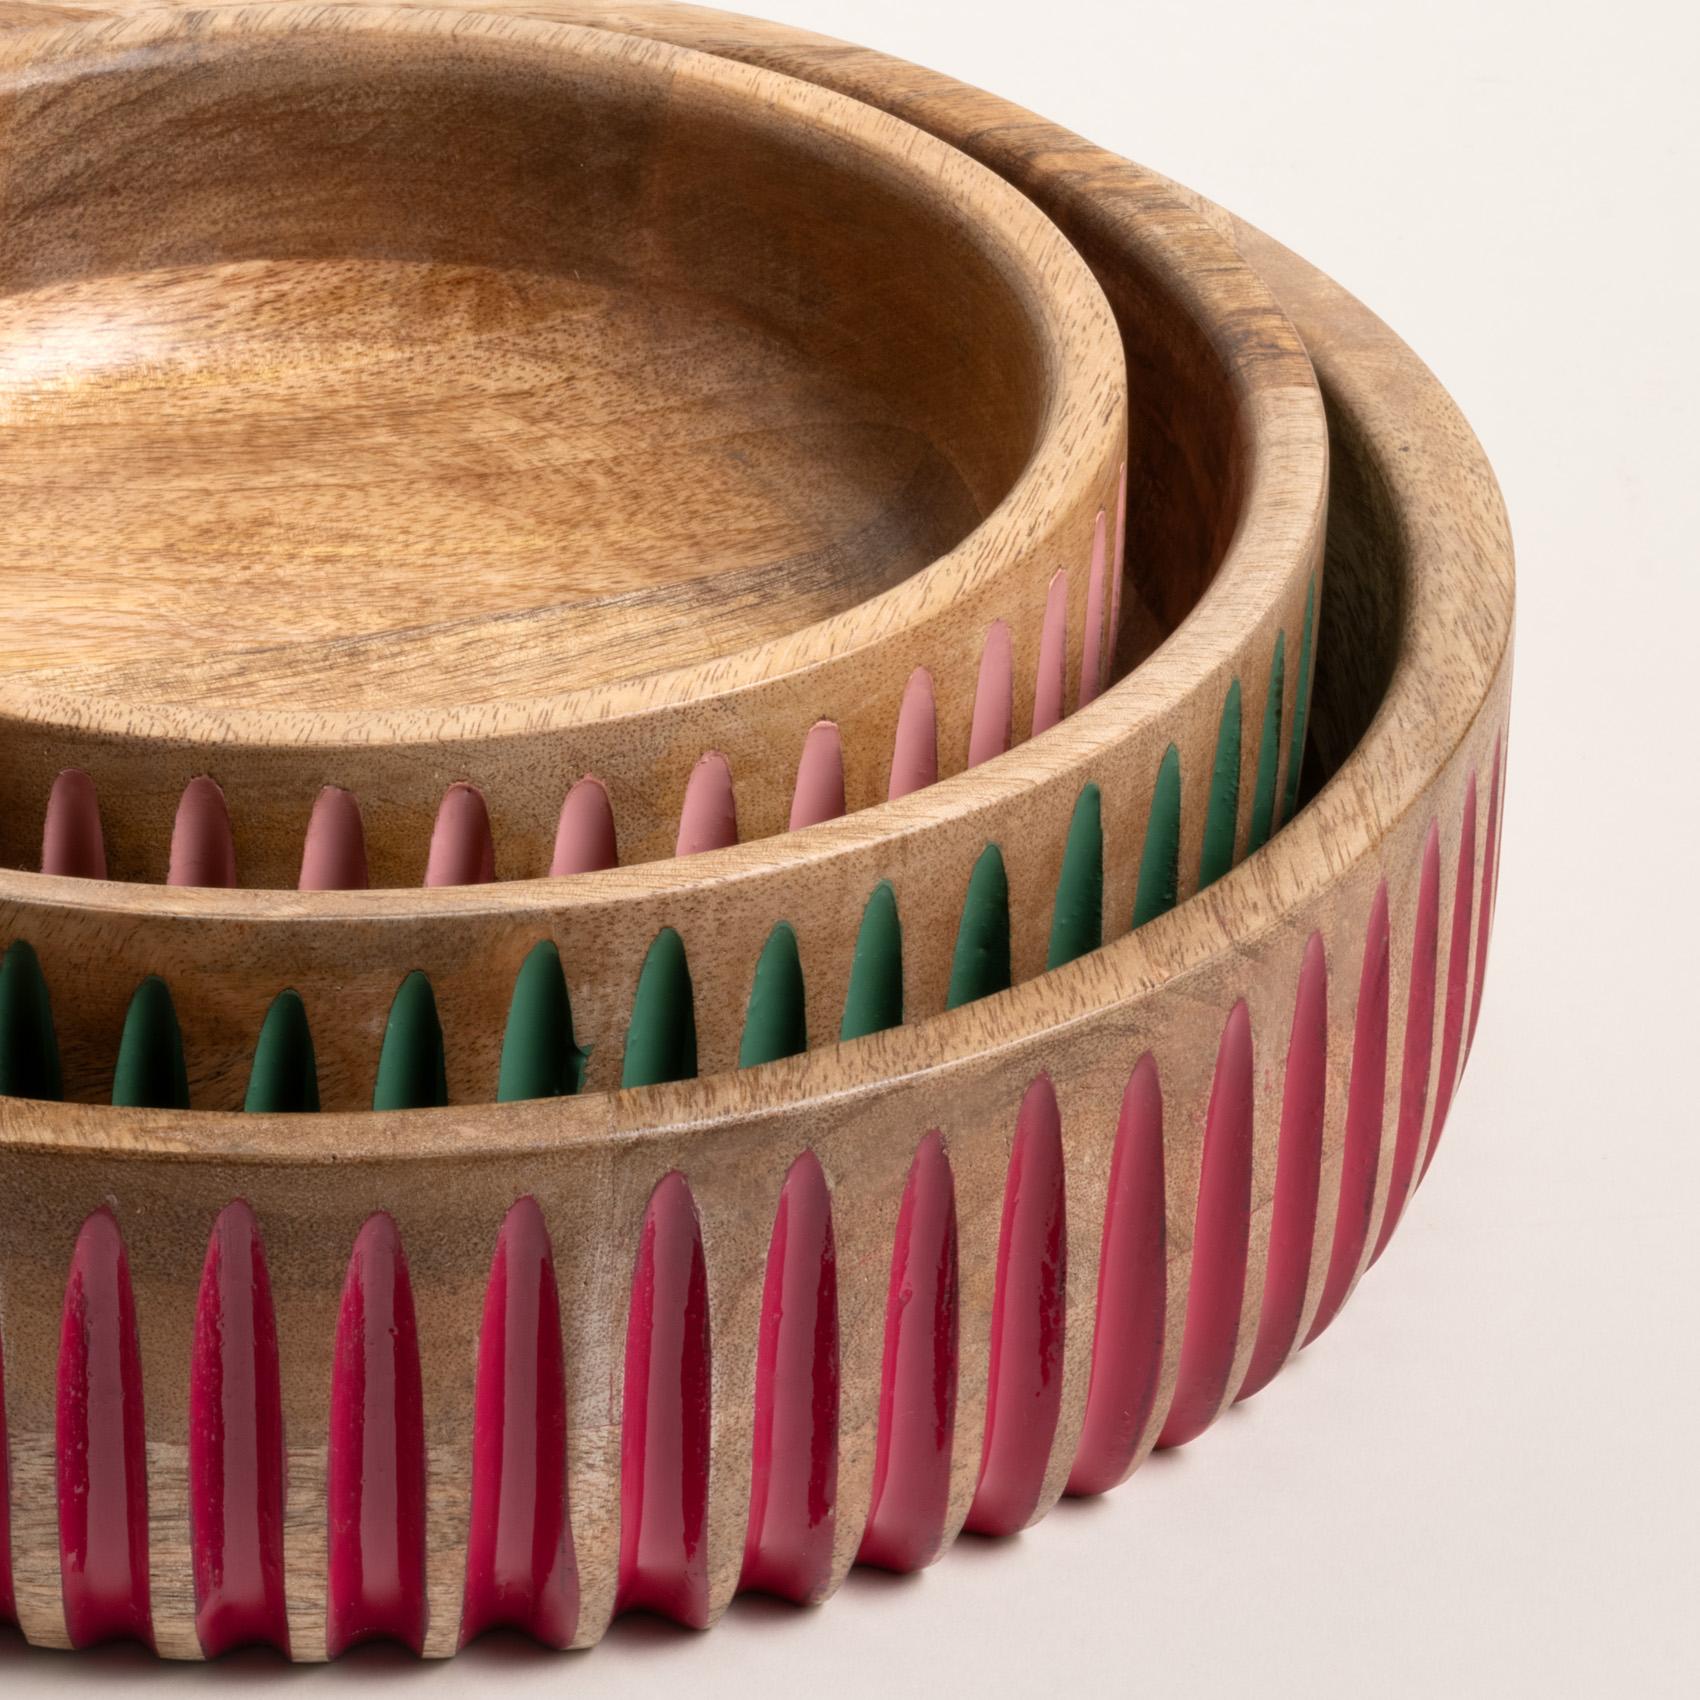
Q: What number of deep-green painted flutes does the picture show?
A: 14